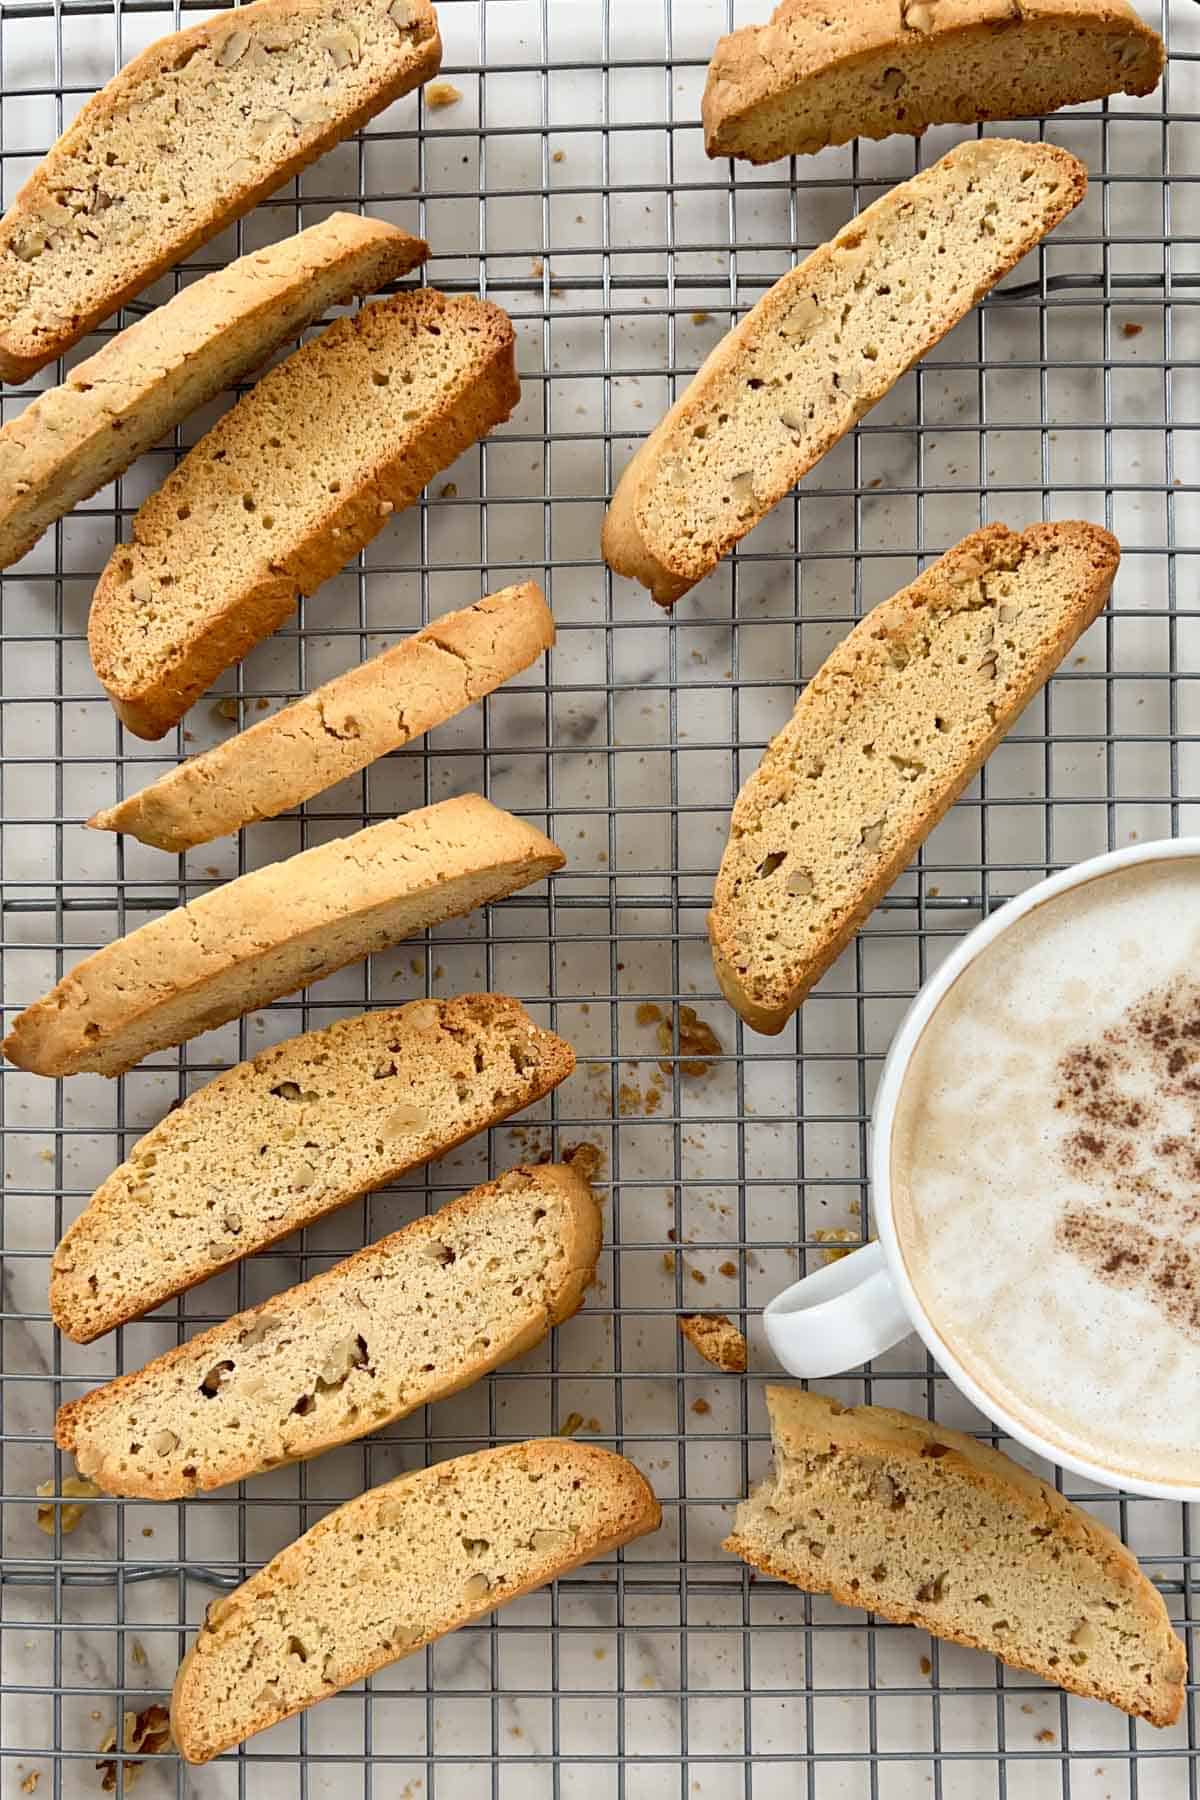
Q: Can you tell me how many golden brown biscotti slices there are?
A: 12